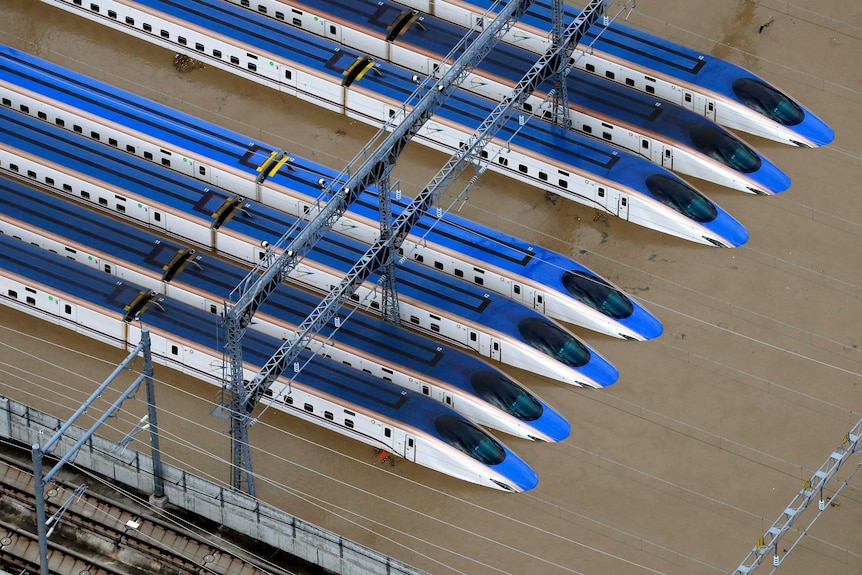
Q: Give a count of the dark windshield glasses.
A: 7